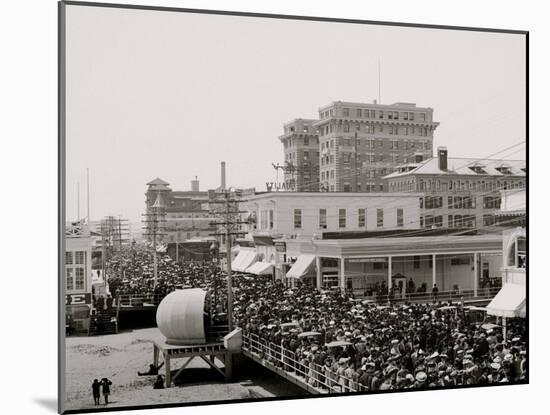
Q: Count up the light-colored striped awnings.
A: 4